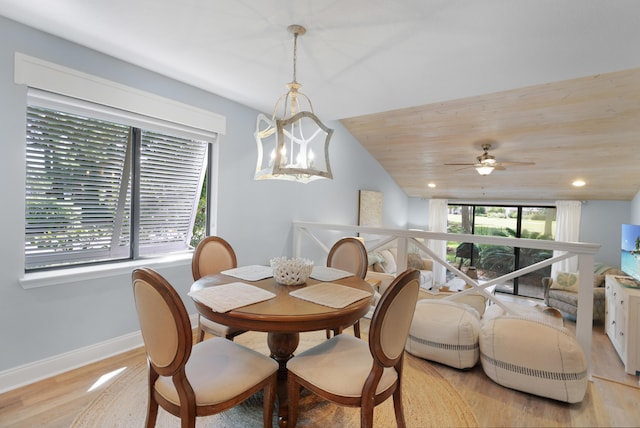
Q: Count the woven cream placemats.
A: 4